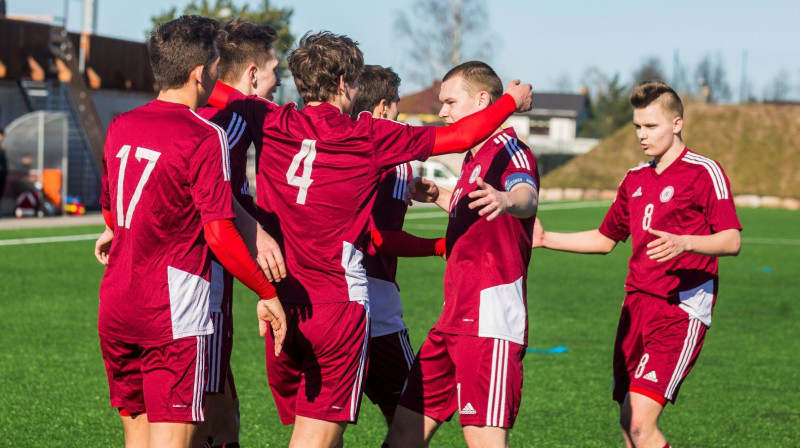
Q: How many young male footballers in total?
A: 6